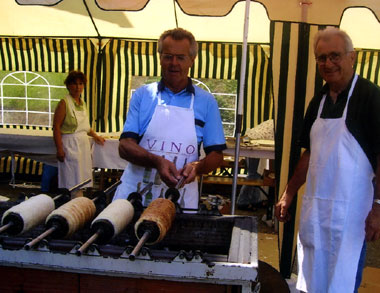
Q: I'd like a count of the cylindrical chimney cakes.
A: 4